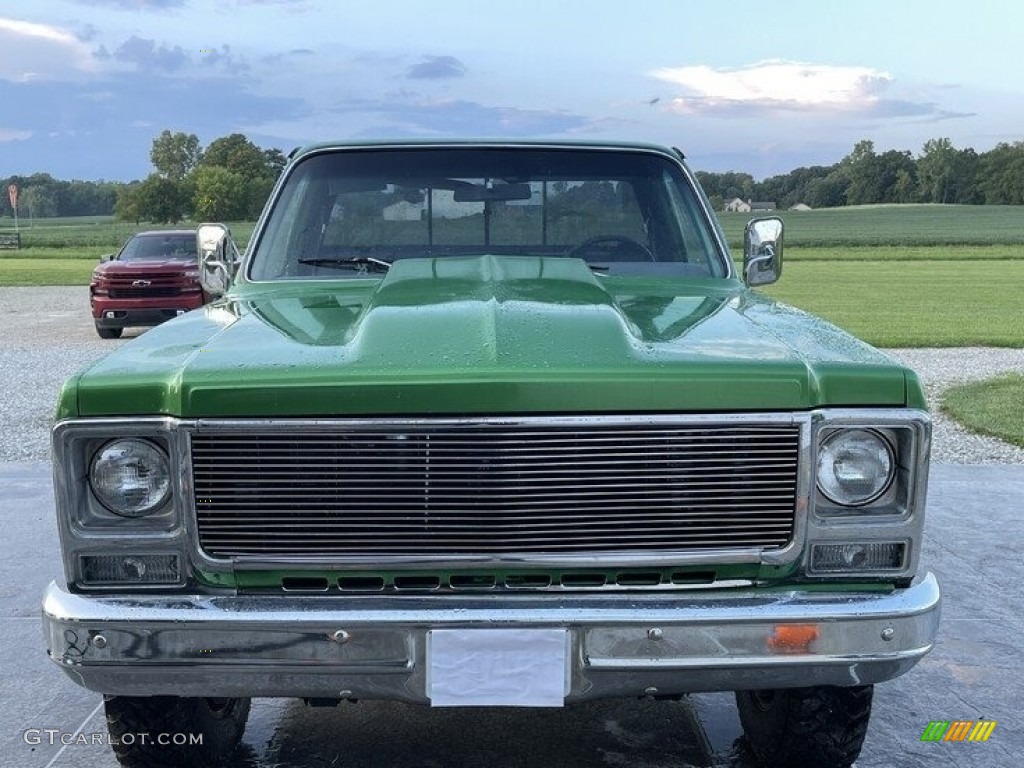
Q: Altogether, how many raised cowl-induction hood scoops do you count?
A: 1